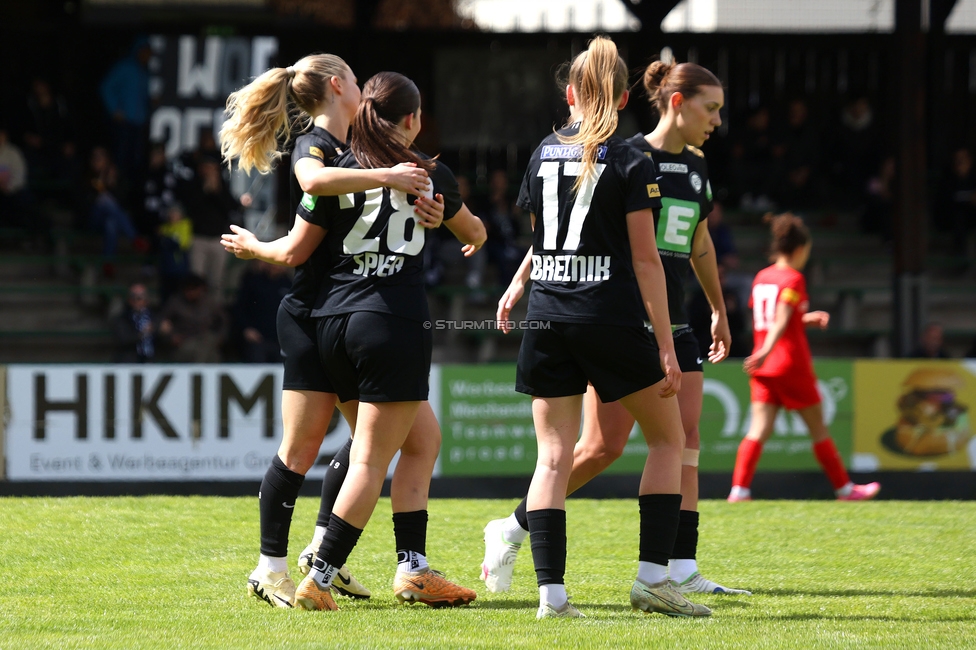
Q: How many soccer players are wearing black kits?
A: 4